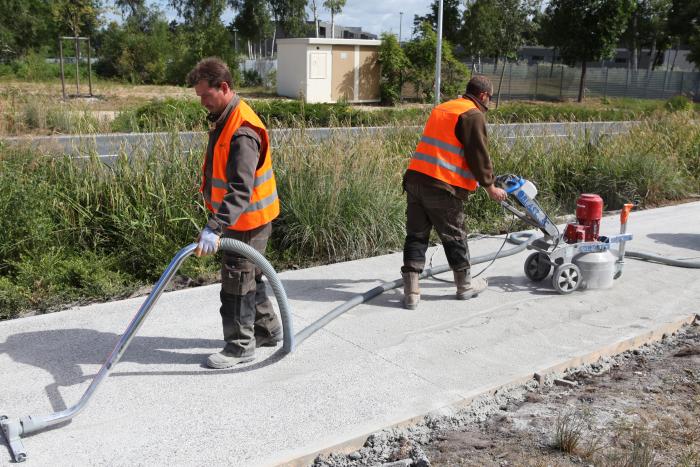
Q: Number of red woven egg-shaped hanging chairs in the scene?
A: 0